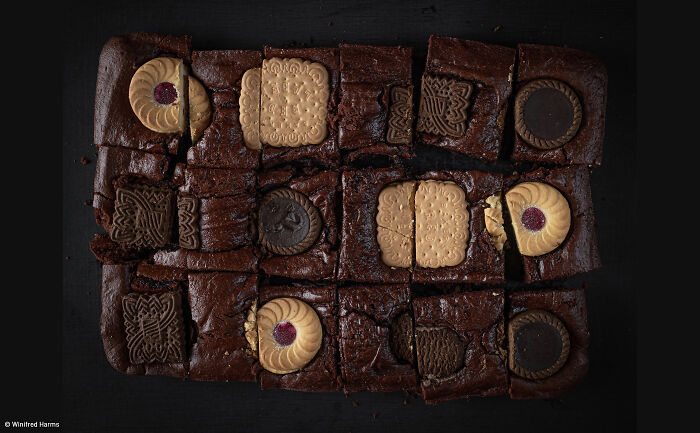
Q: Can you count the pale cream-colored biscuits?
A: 5